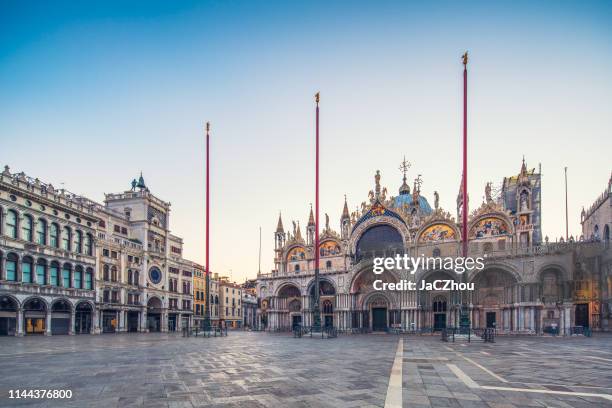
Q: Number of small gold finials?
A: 3